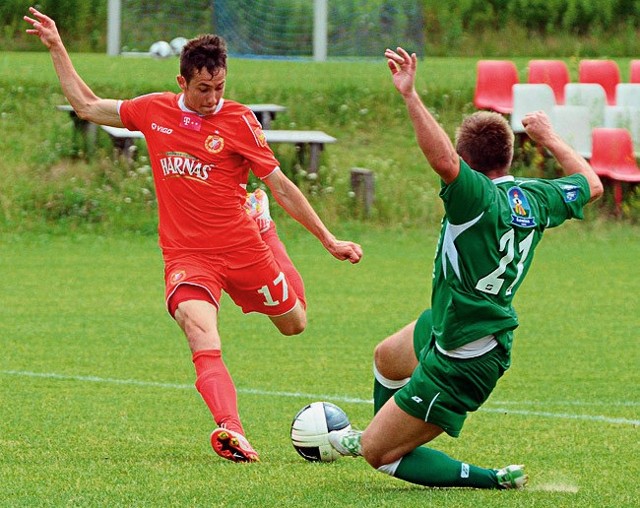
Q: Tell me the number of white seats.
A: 5